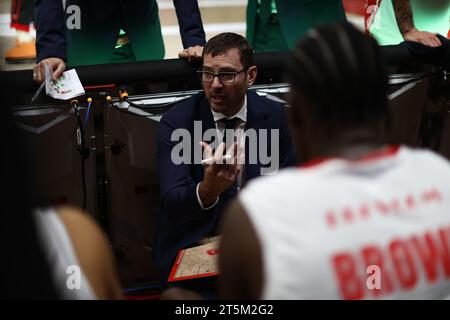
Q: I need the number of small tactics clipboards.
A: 1